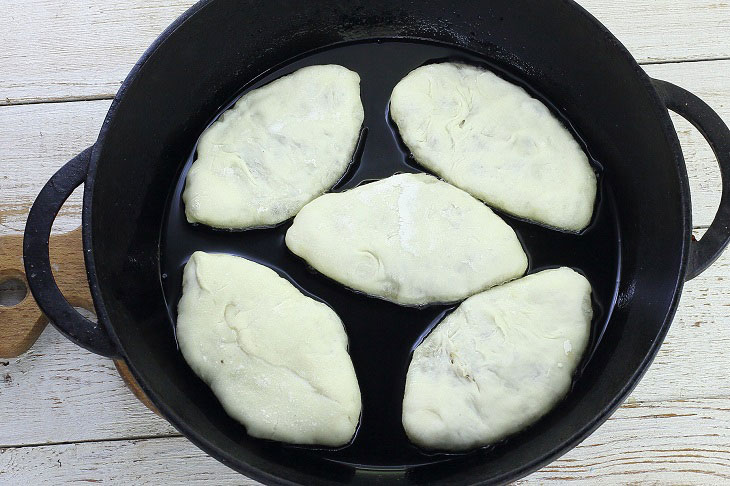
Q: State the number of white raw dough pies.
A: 5